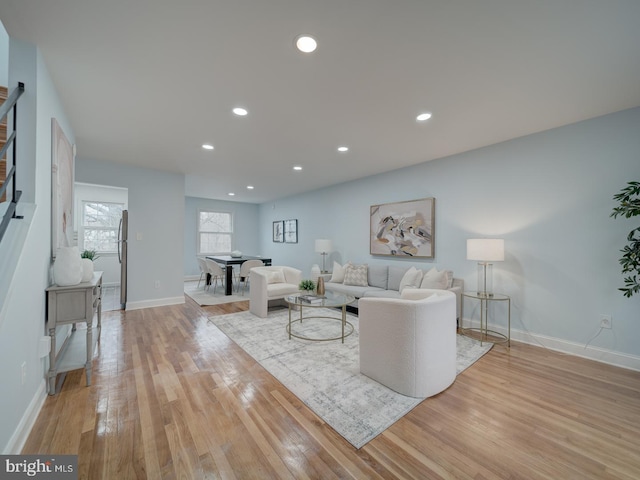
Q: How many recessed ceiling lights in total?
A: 8